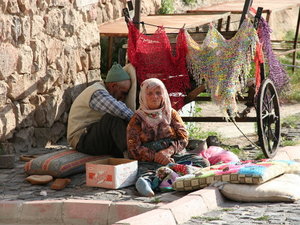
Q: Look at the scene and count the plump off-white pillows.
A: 1